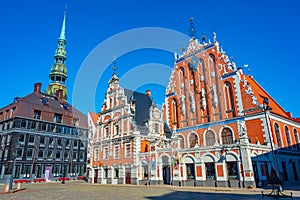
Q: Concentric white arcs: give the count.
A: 2